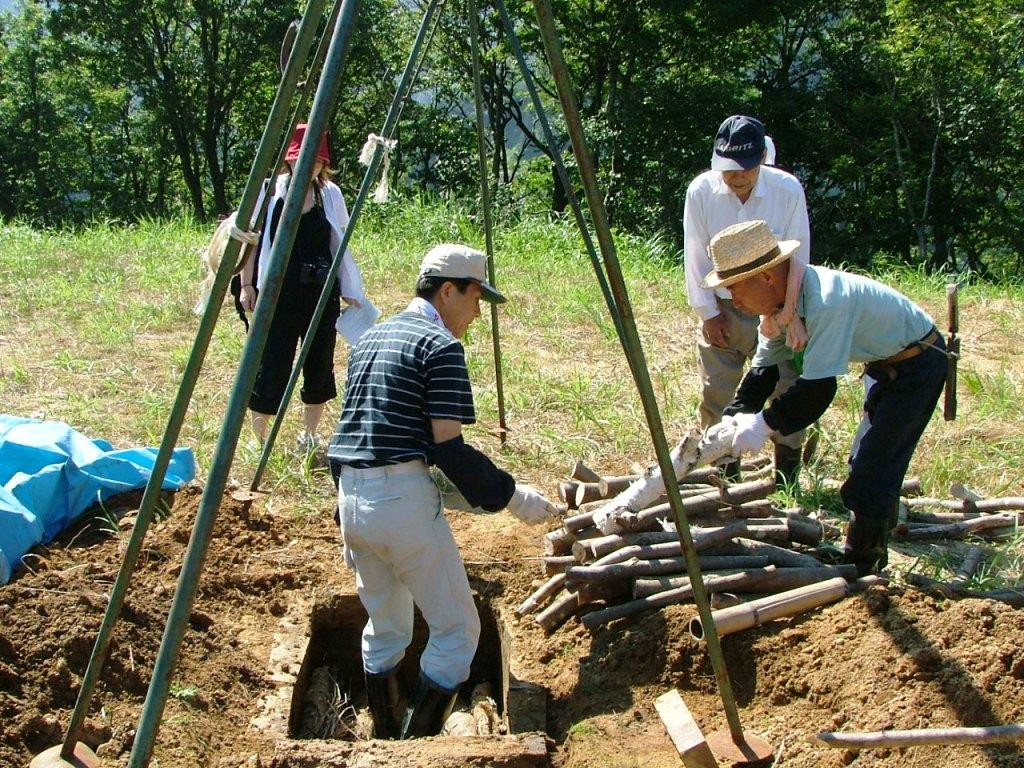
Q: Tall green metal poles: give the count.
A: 6